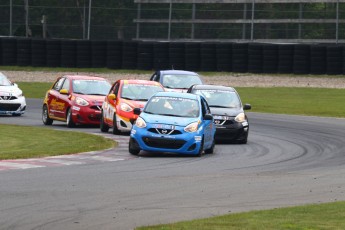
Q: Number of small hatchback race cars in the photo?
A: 6